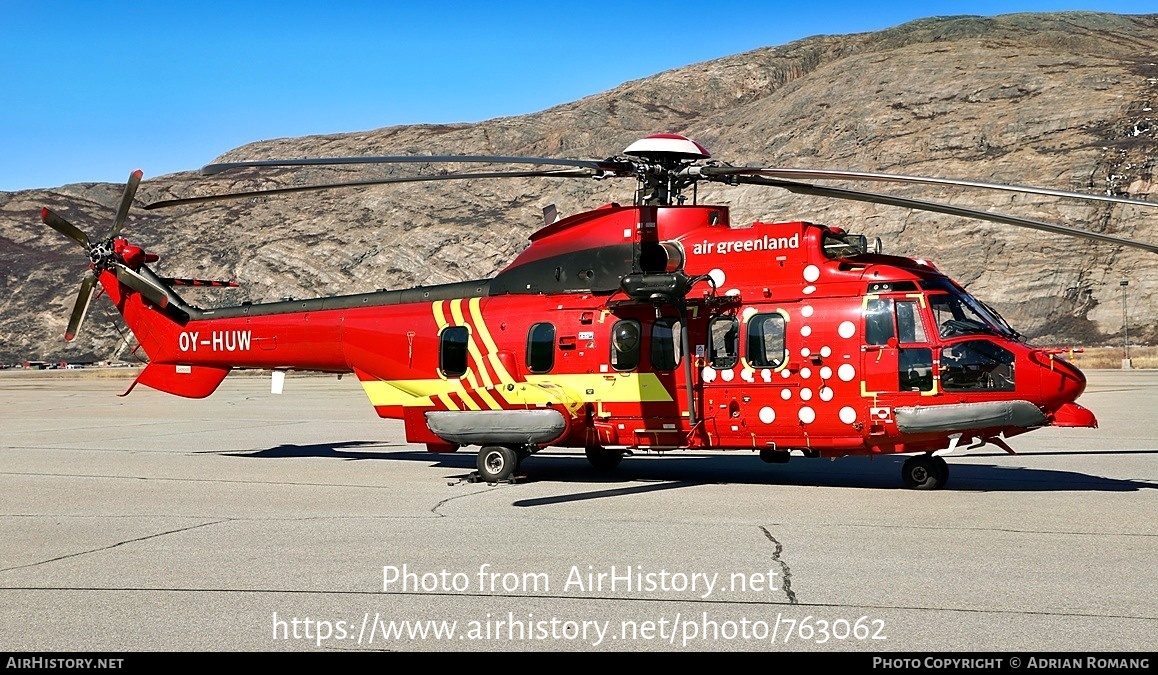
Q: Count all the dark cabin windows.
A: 6